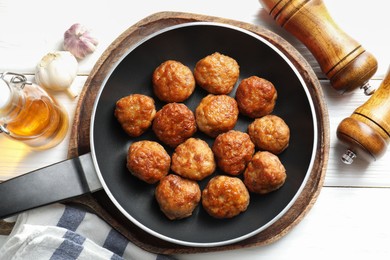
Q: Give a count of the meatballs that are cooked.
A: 13